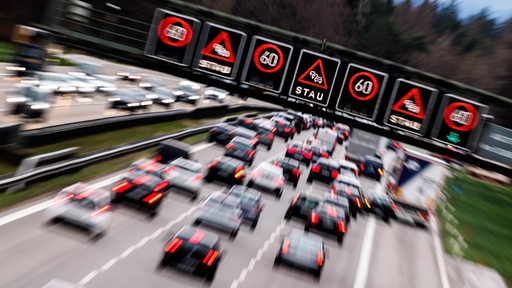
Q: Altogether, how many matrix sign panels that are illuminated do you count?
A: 7